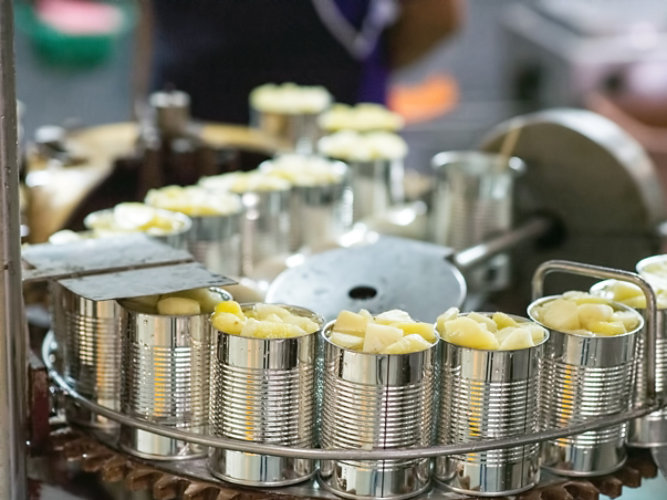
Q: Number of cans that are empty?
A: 1